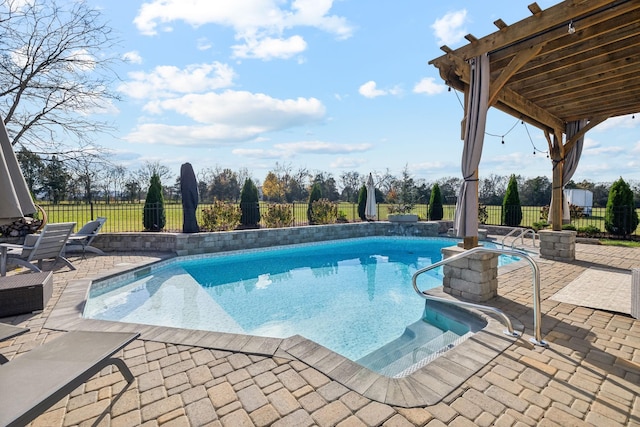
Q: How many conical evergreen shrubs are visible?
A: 7